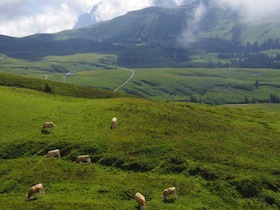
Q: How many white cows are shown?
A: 7